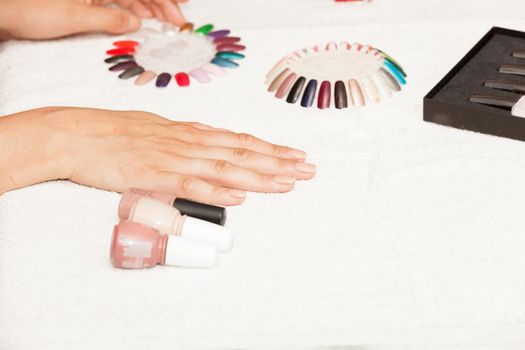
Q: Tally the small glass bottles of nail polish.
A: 3